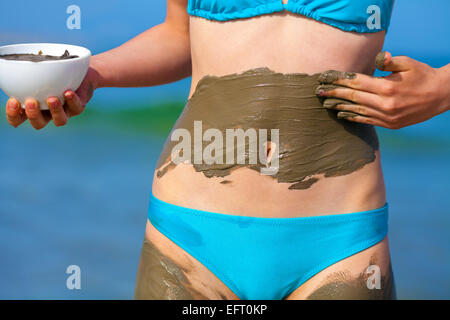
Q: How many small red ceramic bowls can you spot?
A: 0